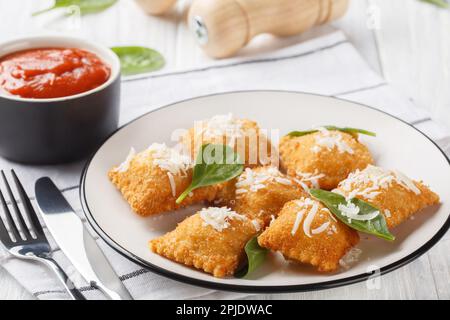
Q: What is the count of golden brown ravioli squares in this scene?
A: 7